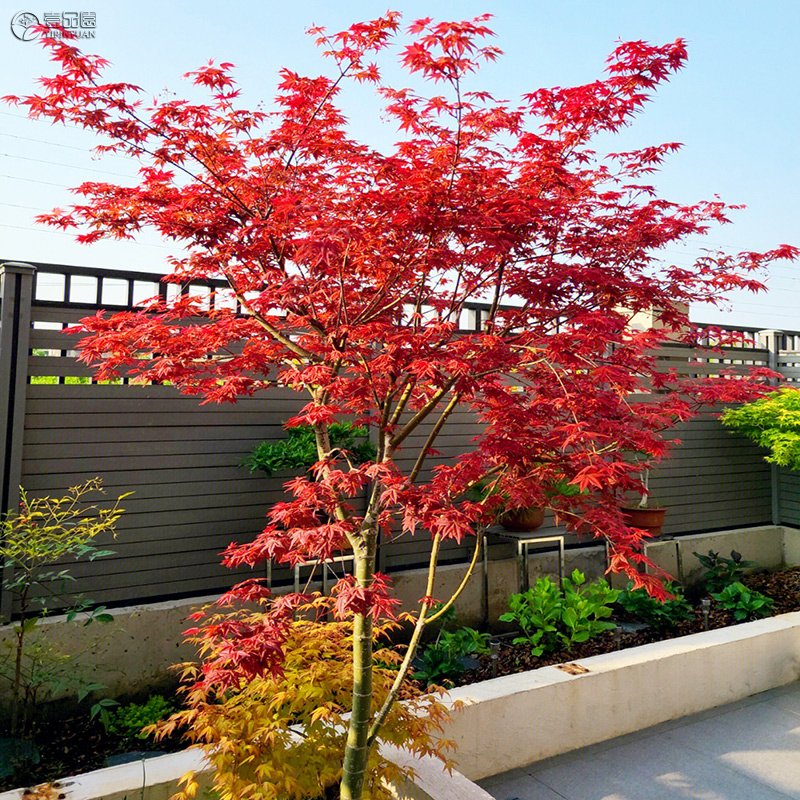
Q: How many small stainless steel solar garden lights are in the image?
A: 3